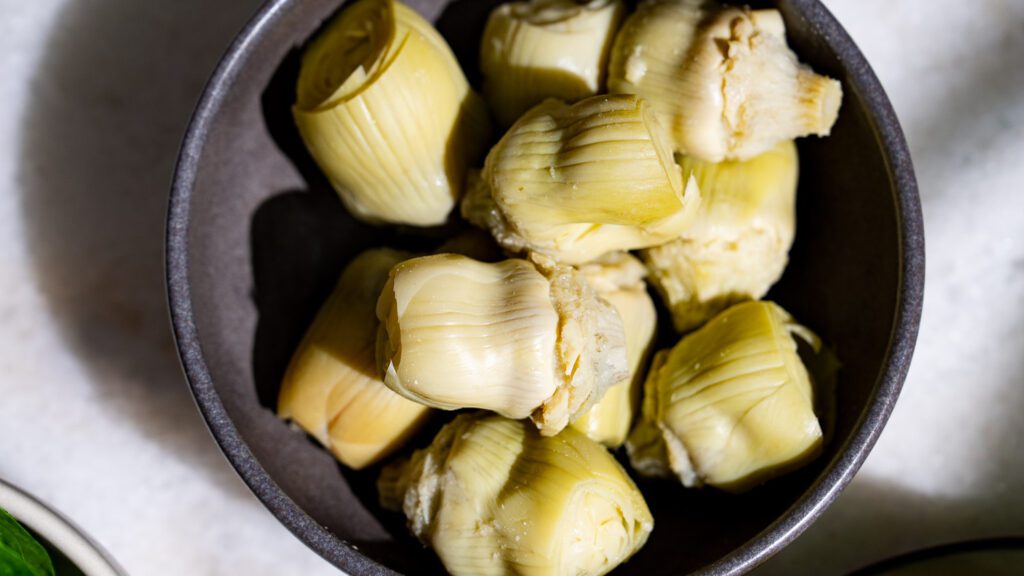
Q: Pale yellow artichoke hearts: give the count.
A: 10